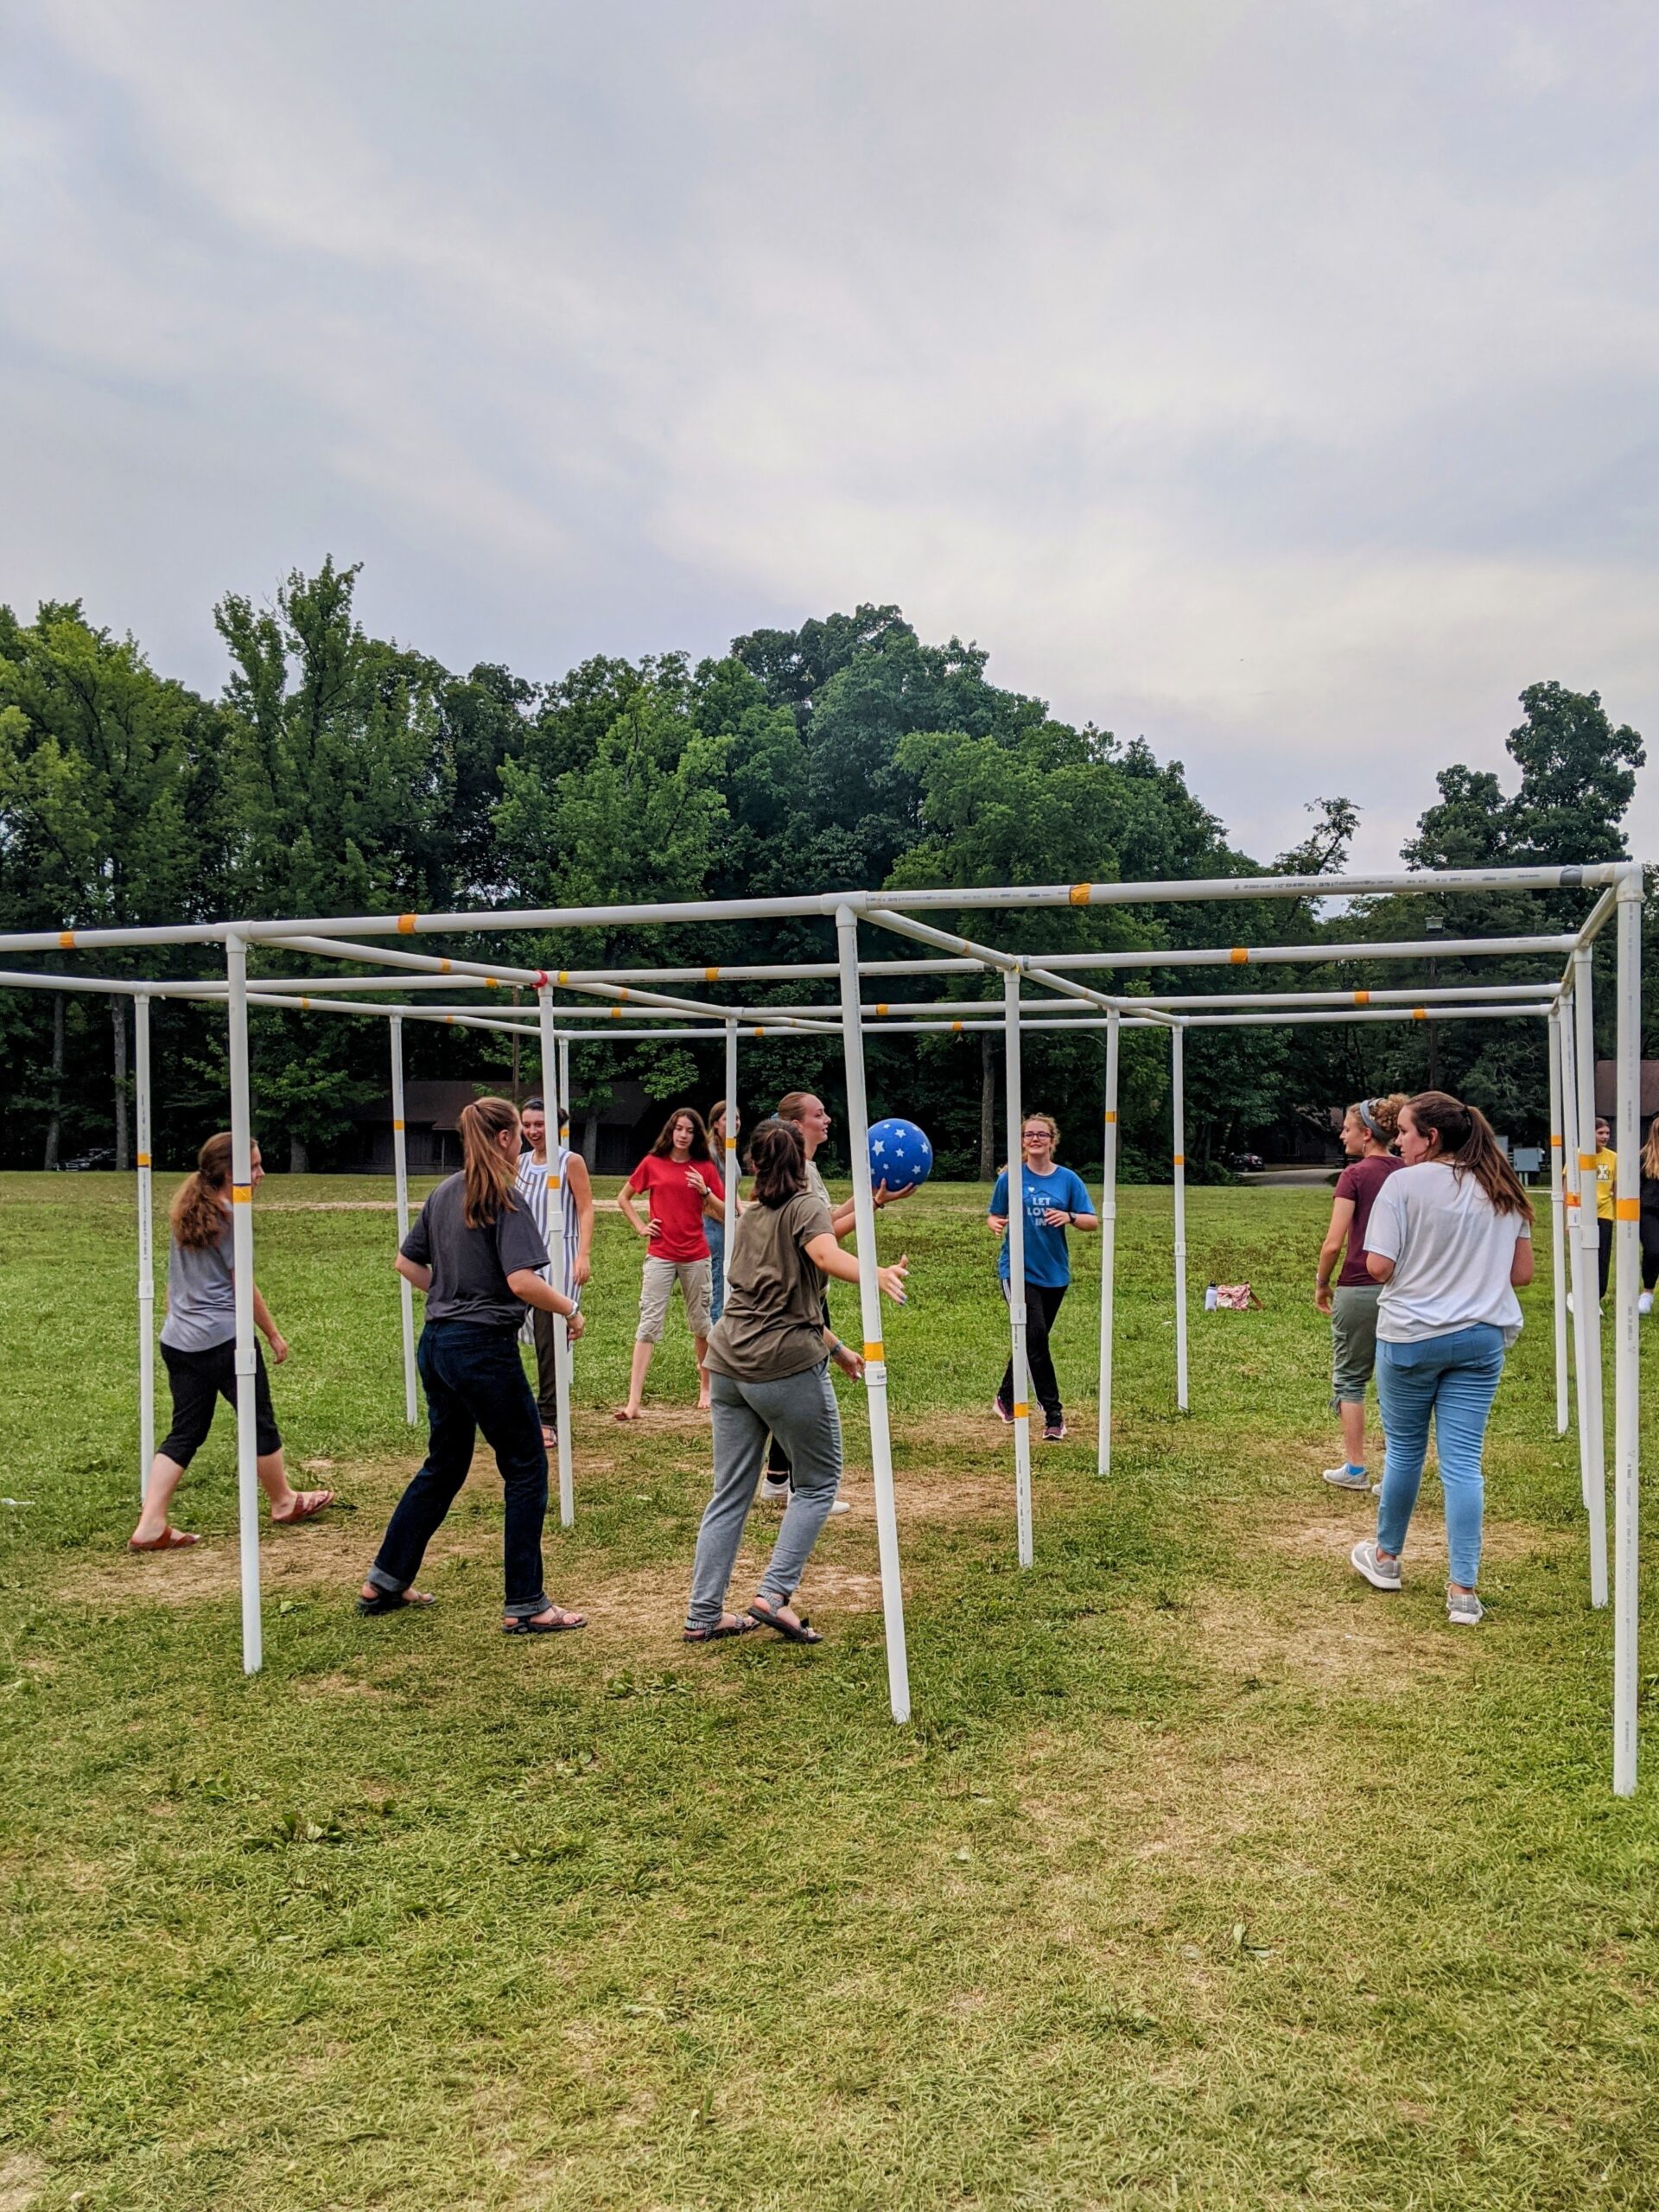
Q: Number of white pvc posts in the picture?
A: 14